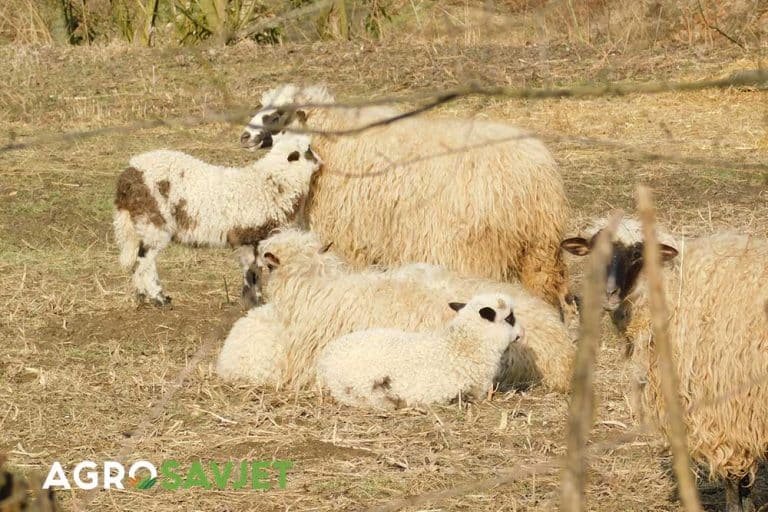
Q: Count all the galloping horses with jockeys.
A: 0